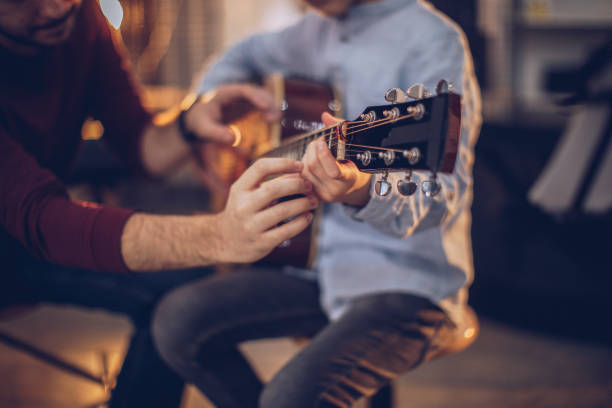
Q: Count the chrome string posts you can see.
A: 6